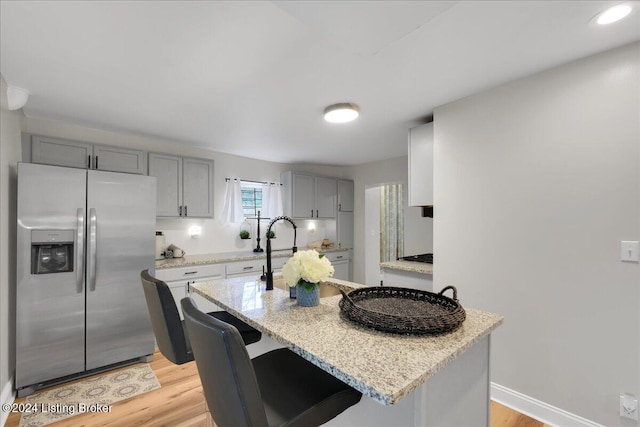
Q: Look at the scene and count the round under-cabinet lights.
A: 2